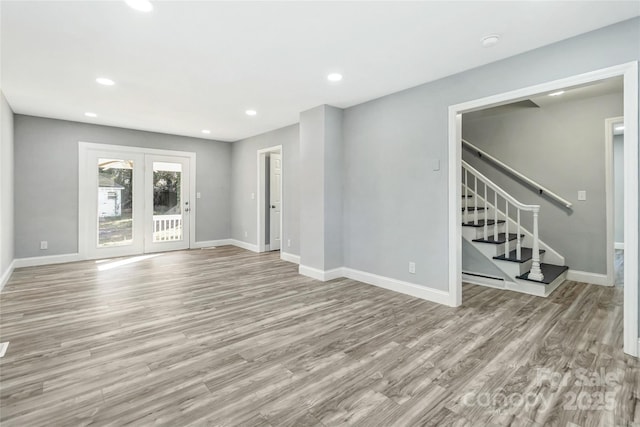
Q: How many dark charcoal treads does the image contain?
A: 6